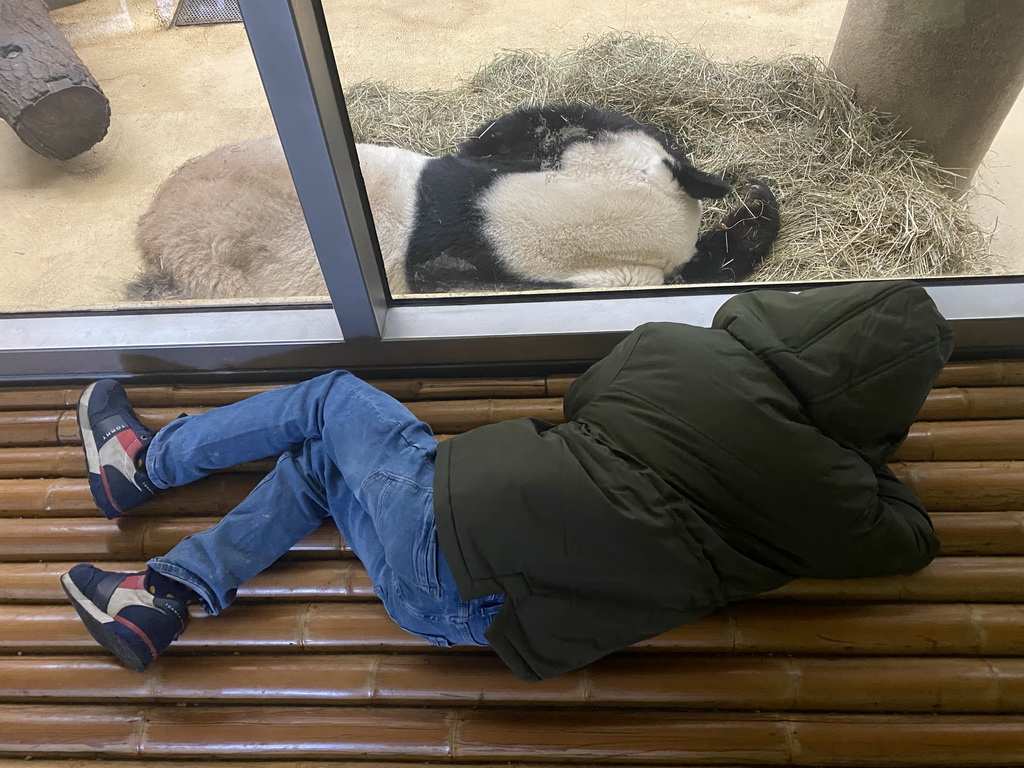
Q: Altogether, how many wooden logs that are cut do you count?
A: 1